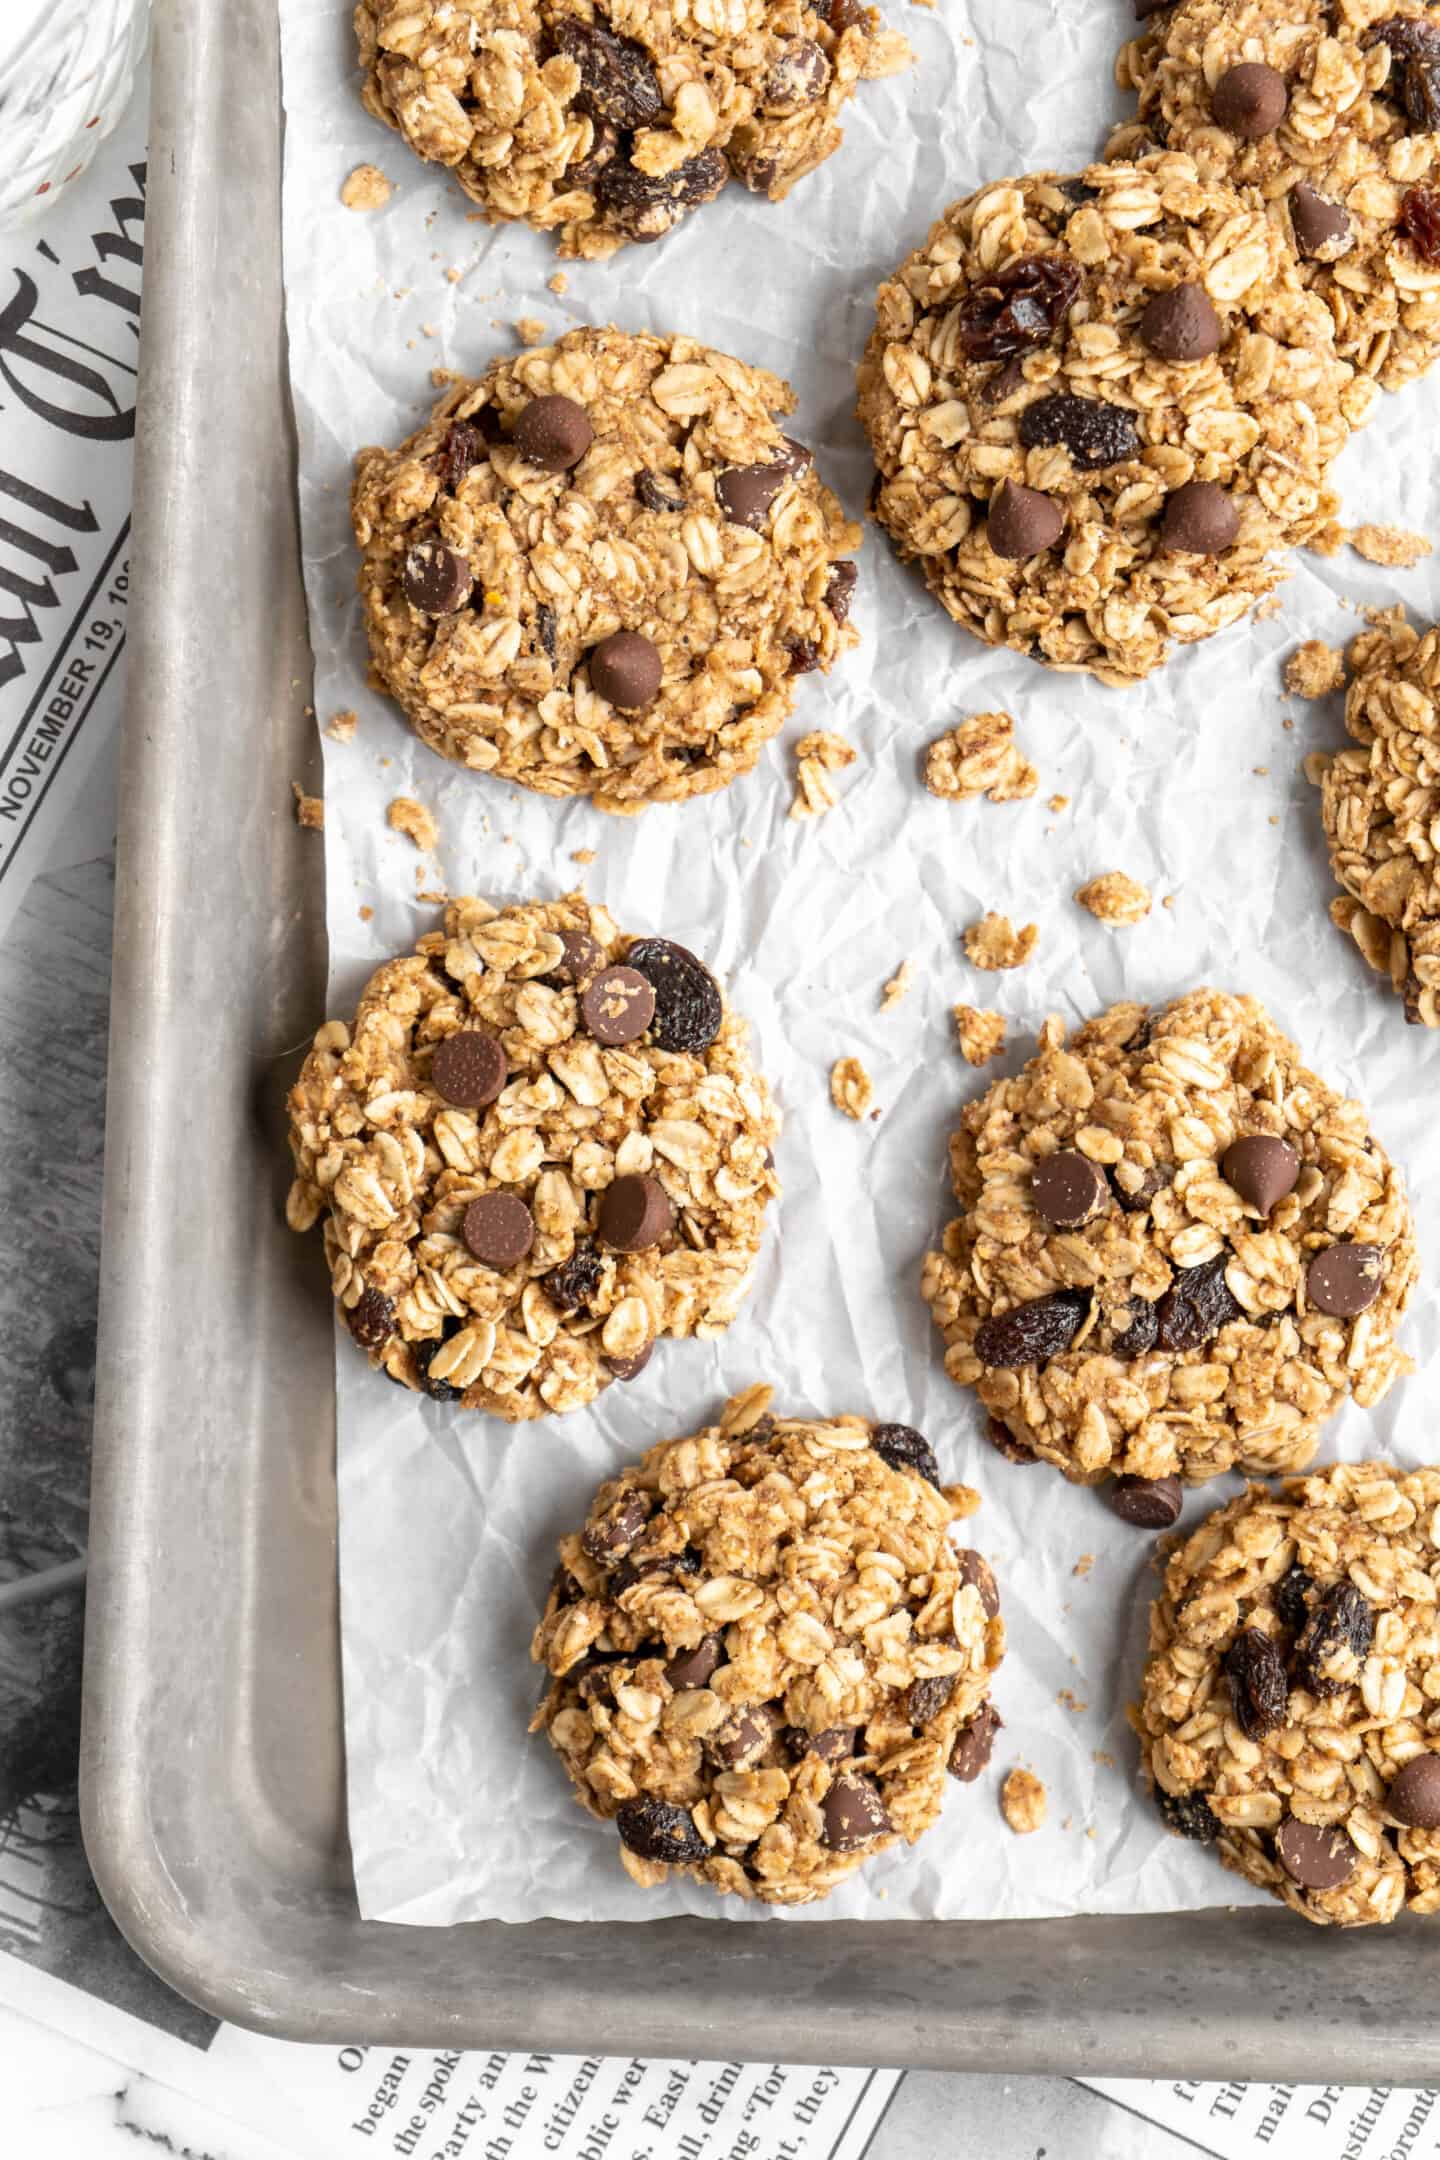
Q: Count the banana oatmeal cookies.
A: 9